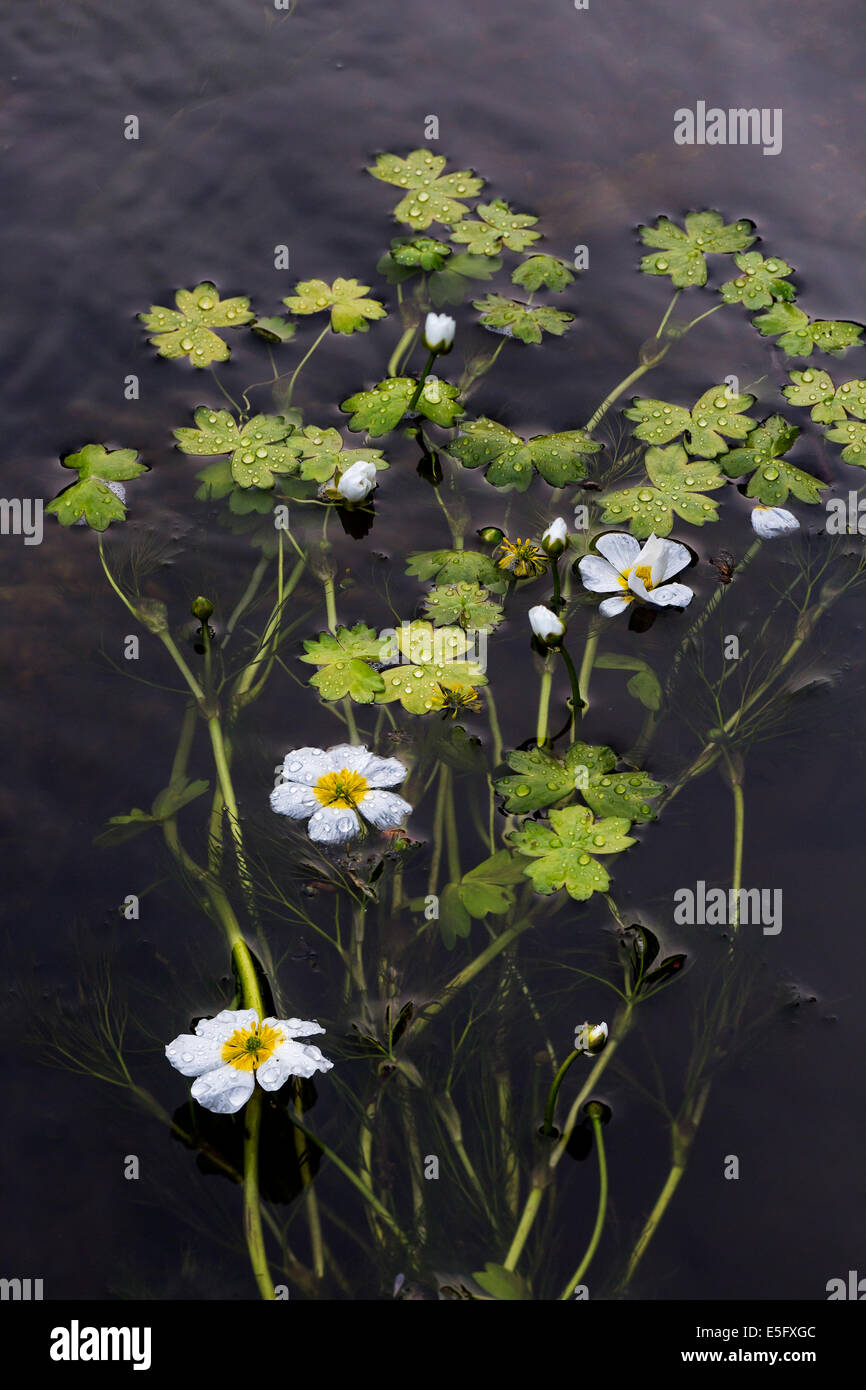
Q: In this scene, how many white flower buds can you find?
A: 5